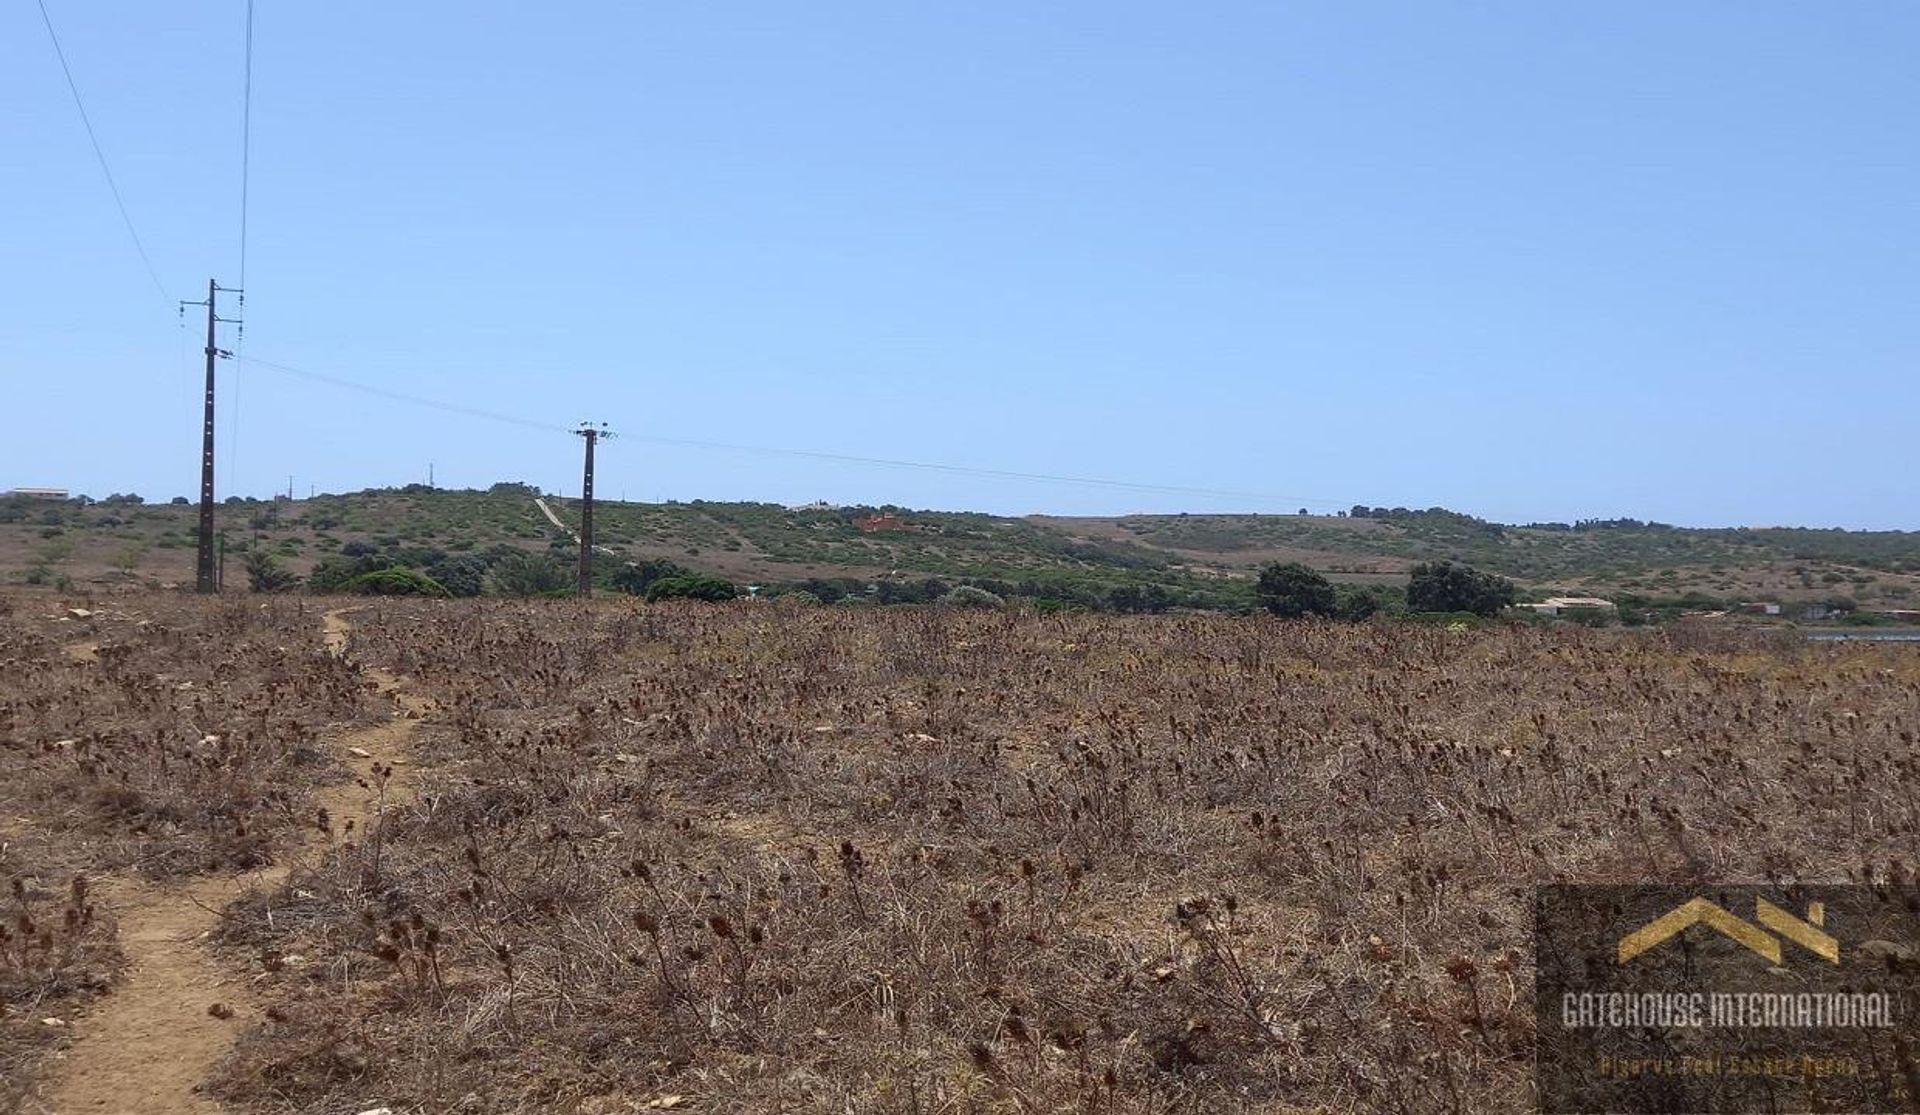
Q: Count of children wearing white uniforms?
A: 0